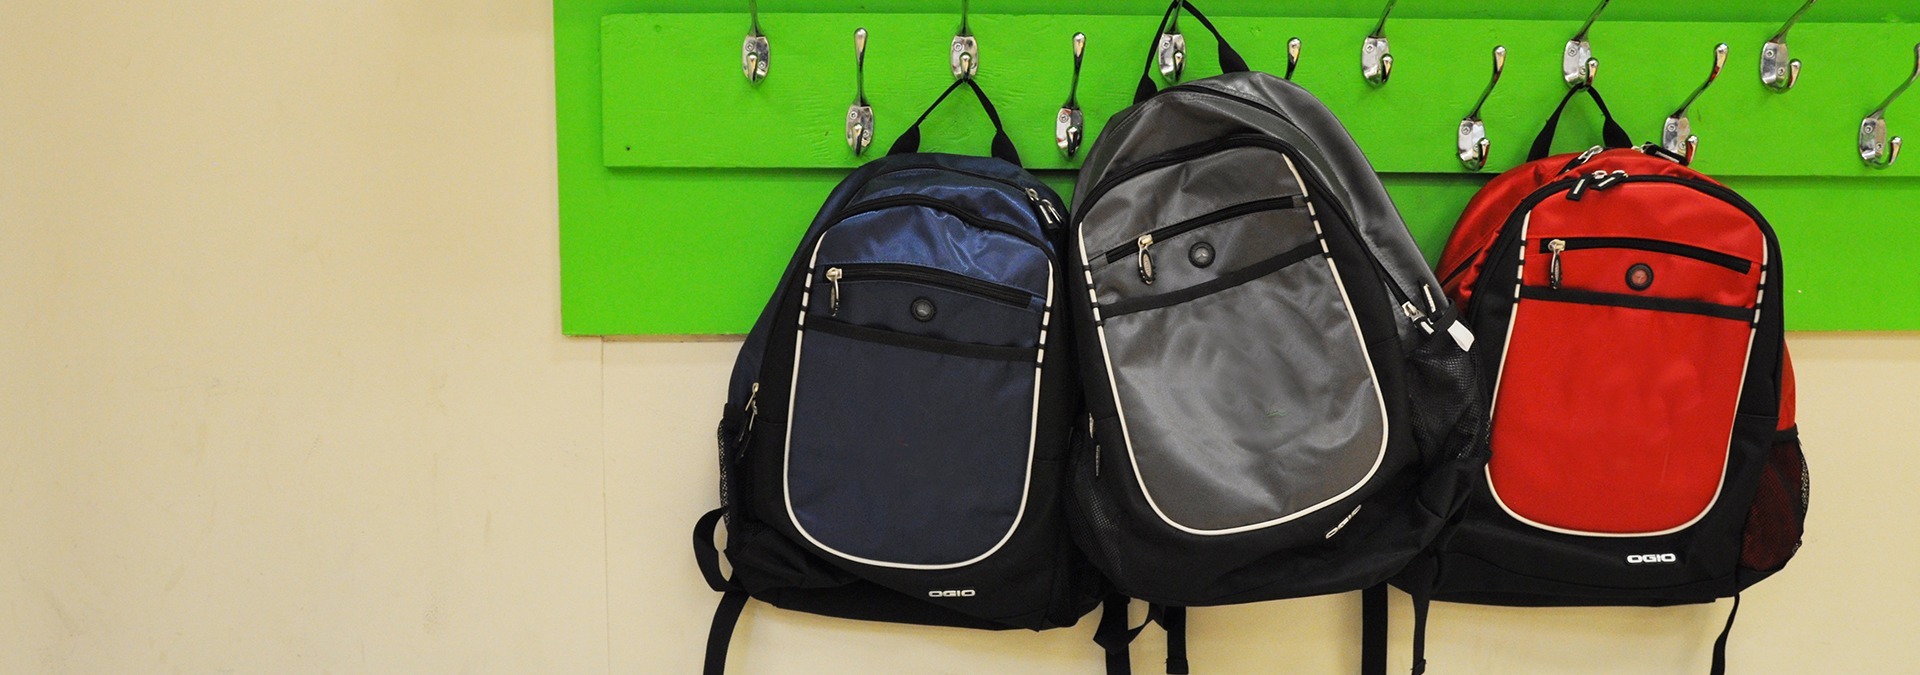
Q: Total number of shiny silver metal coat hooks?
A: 12